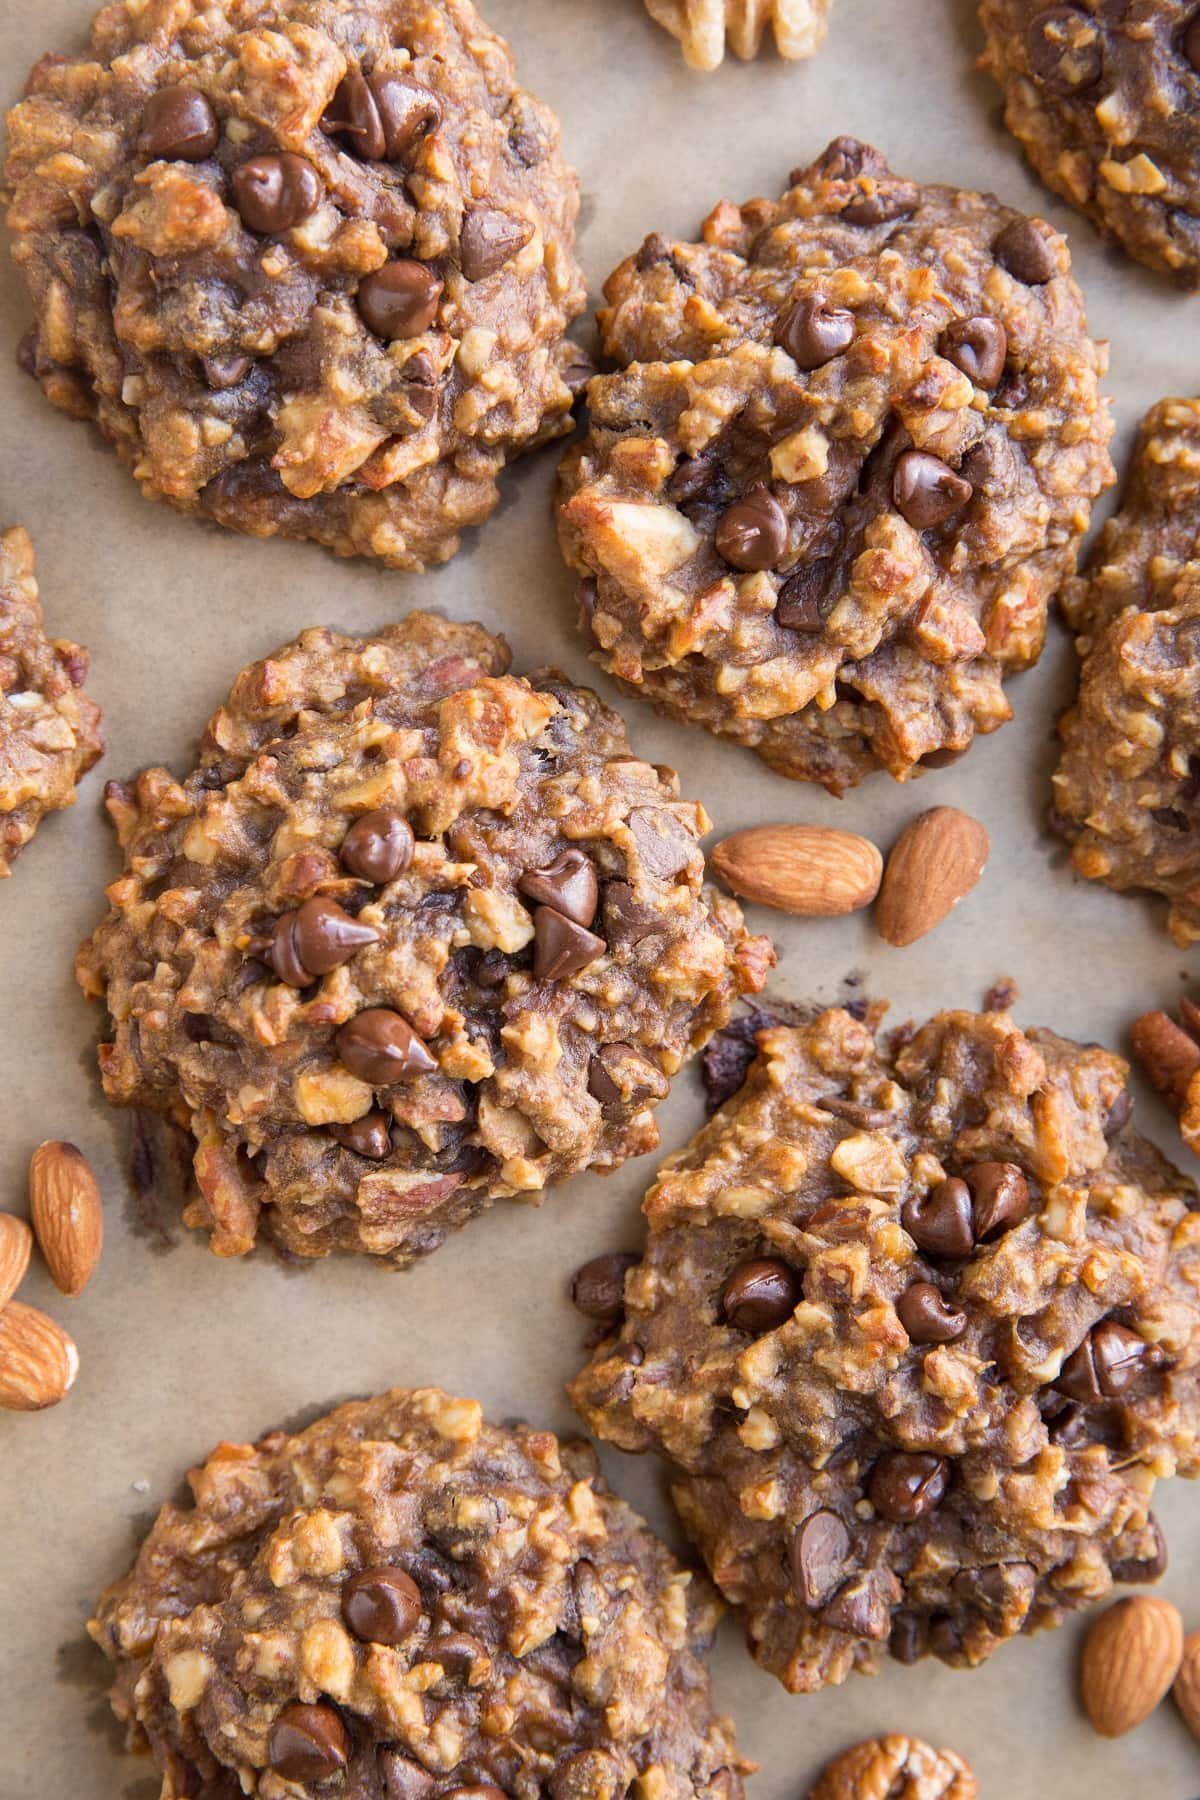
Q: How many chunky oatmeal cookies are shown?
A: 8